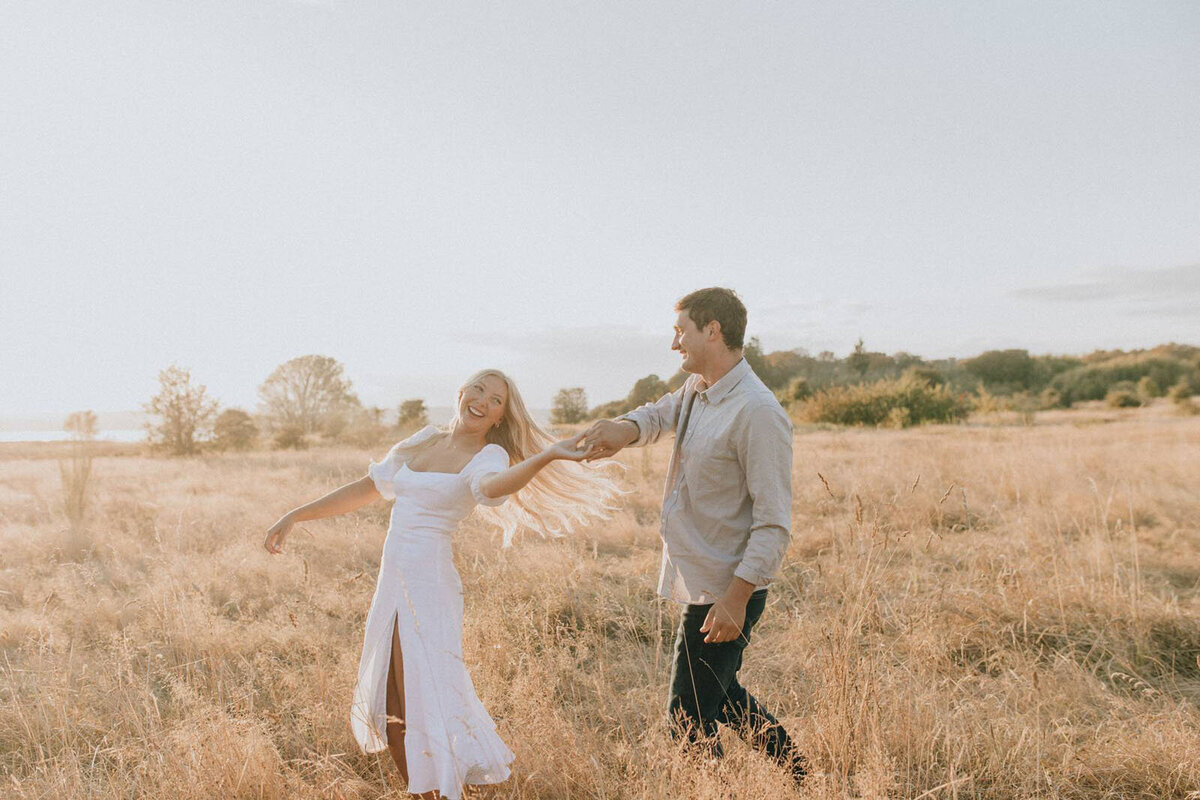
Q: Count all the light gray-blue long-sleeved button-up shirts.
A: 1